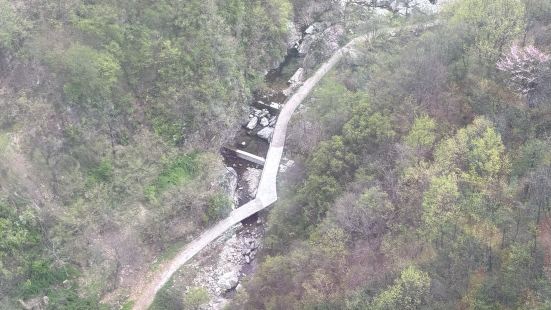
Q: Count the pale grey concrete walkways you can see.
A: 1